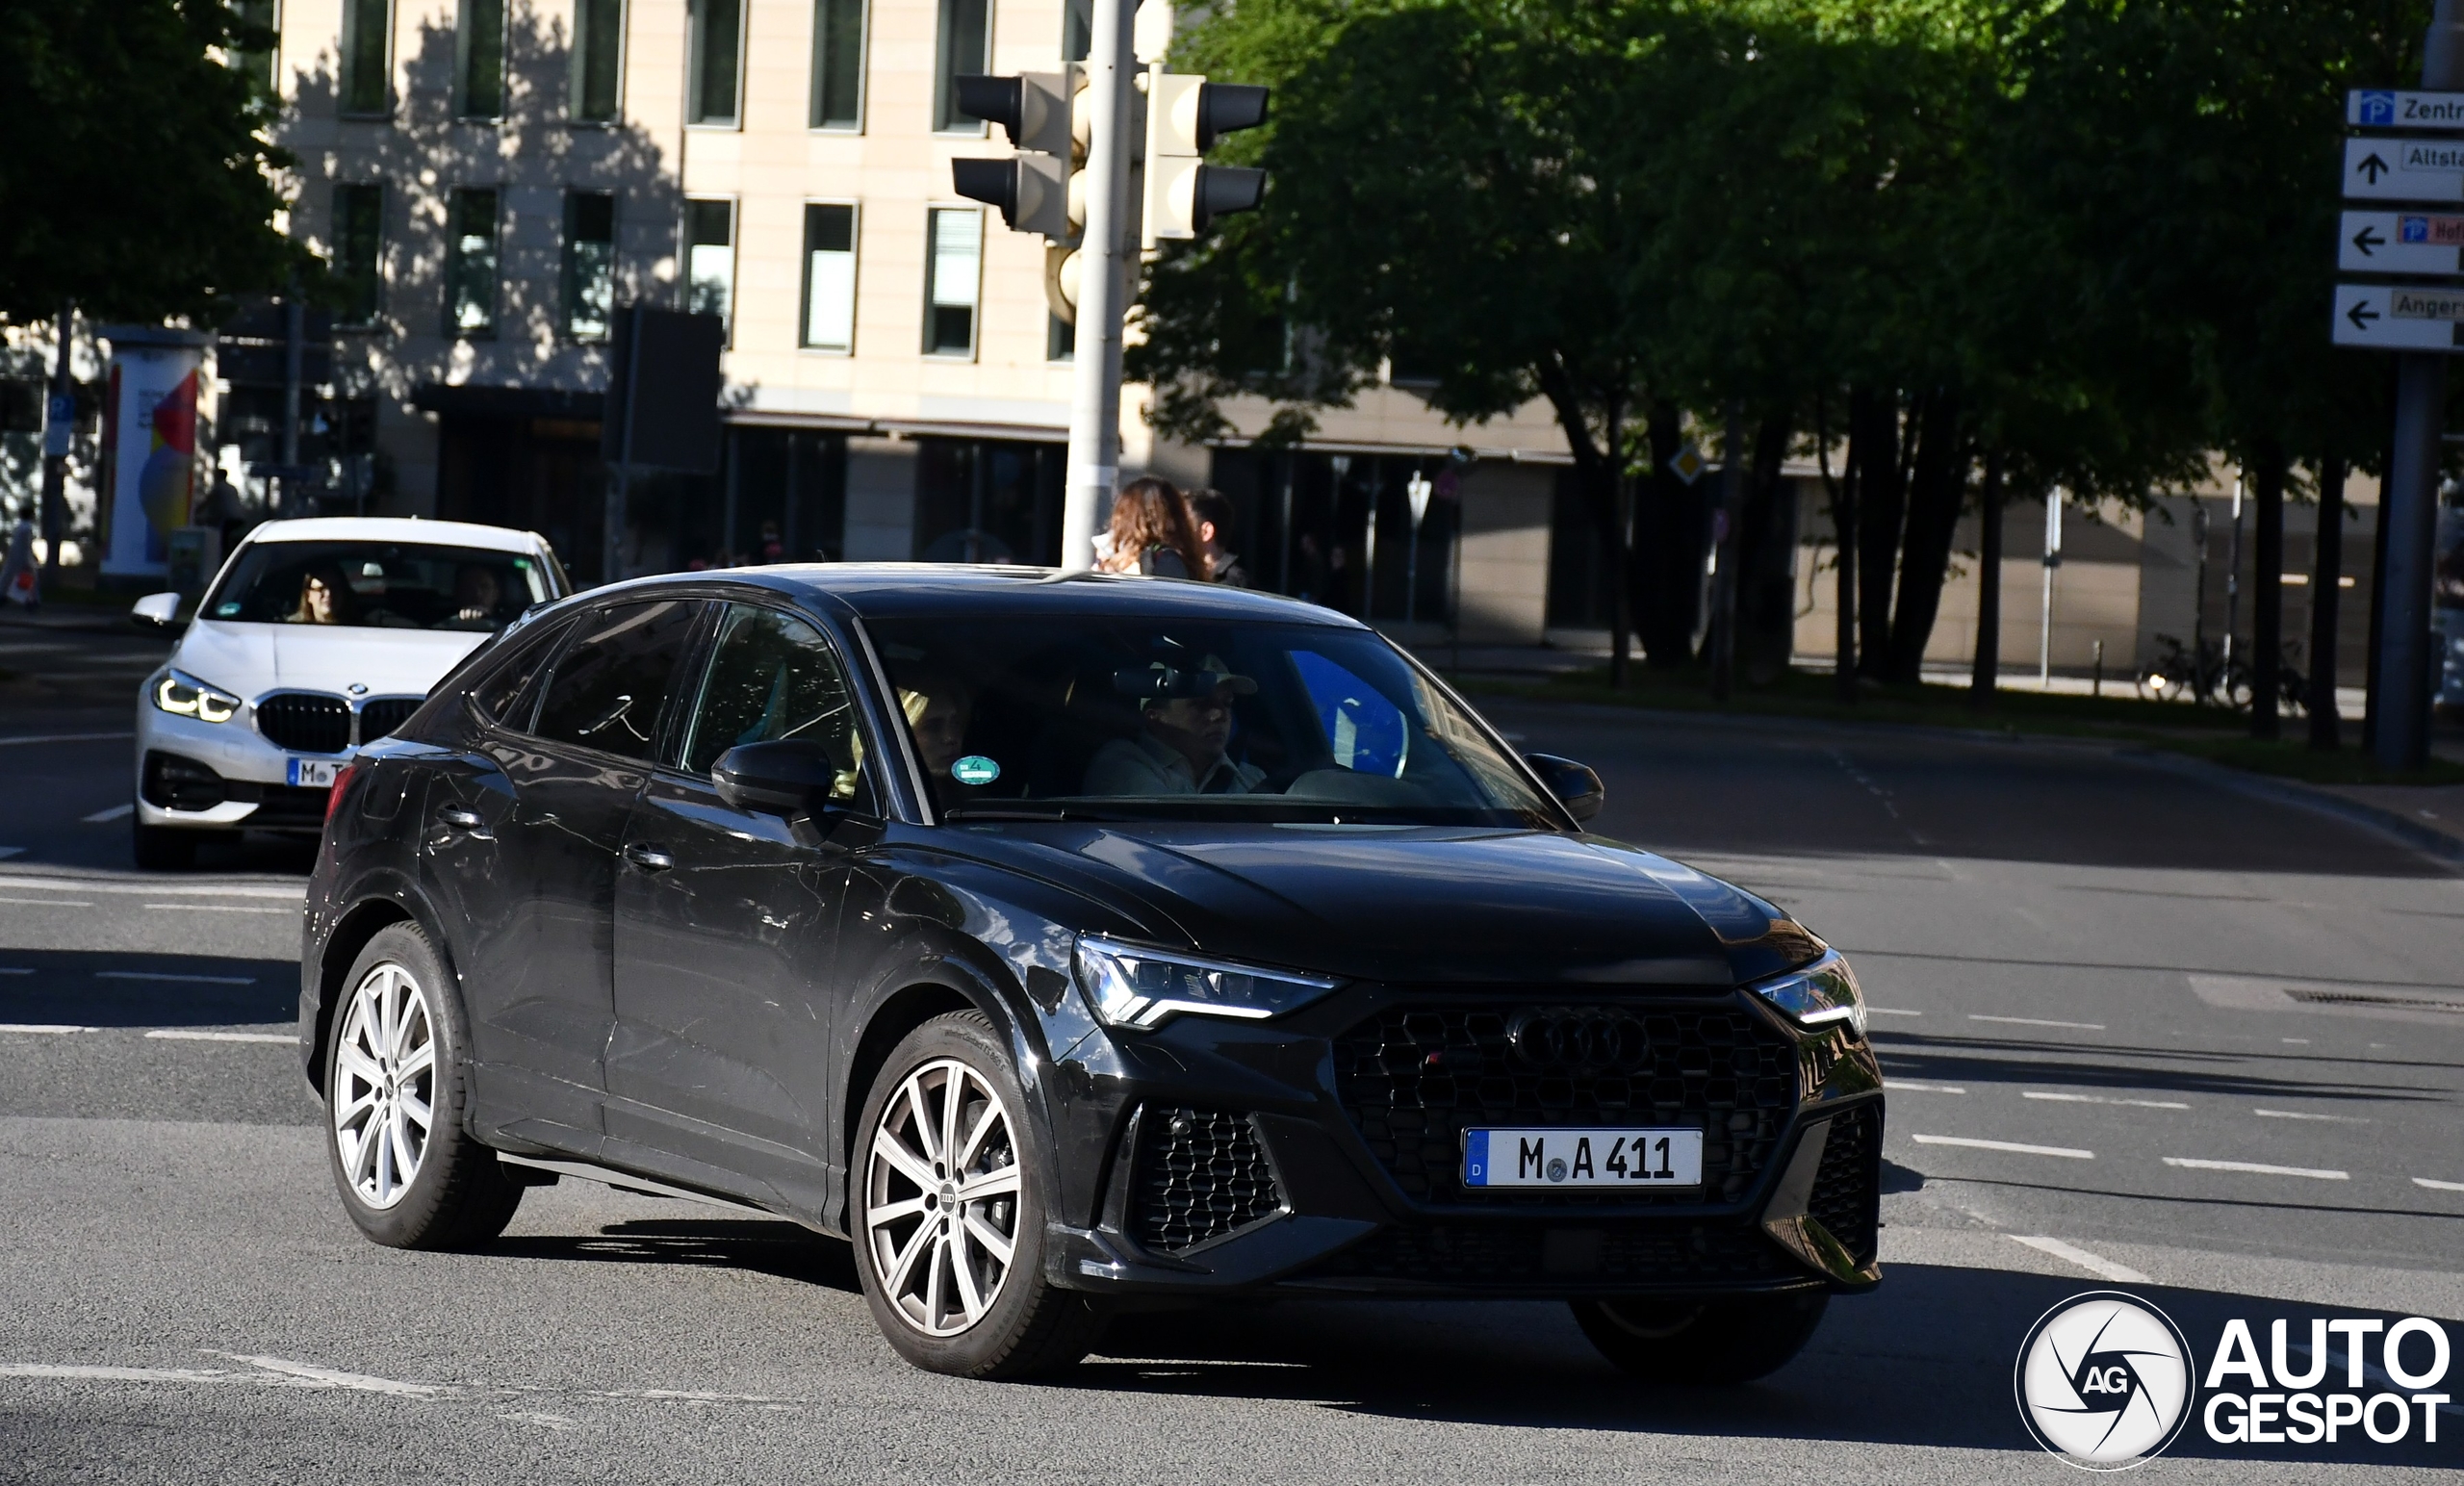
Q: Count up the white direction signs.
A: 4